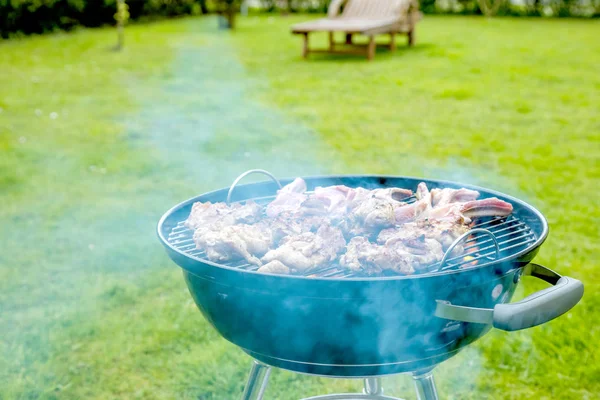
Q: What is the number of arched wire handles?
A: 2